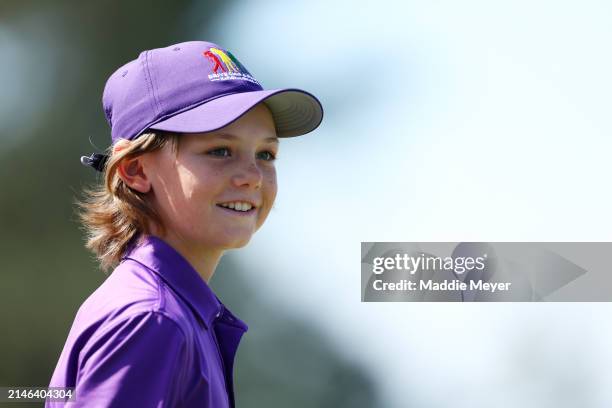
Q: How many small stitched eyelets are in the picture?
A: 2